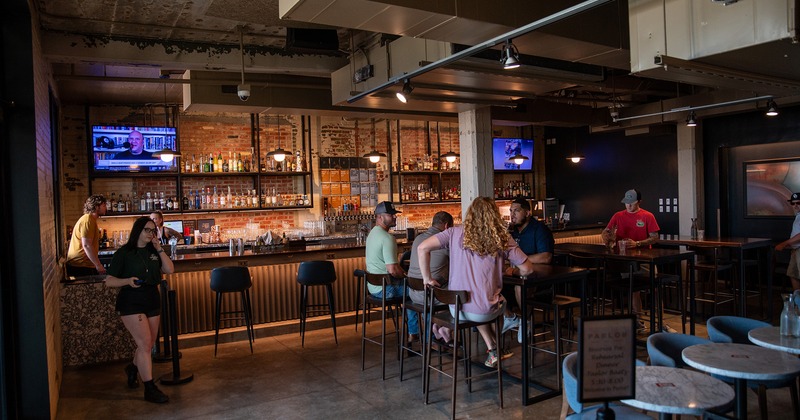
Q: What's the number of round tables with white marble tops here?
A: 3